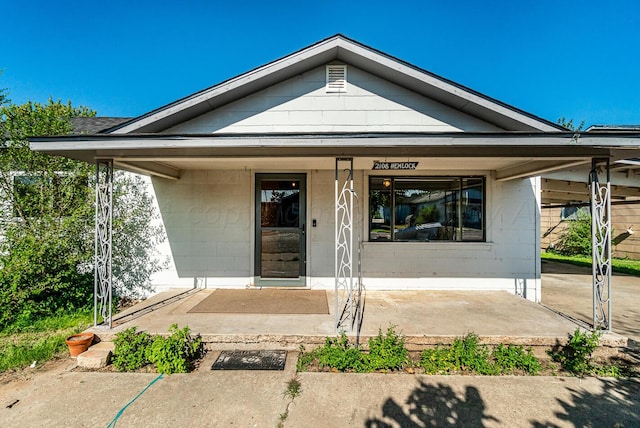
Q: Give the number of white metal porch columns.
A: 3